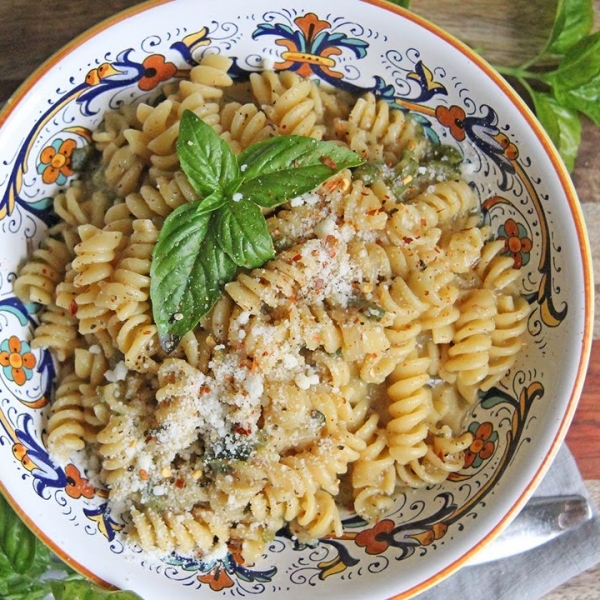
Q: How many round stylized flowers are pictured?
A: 4